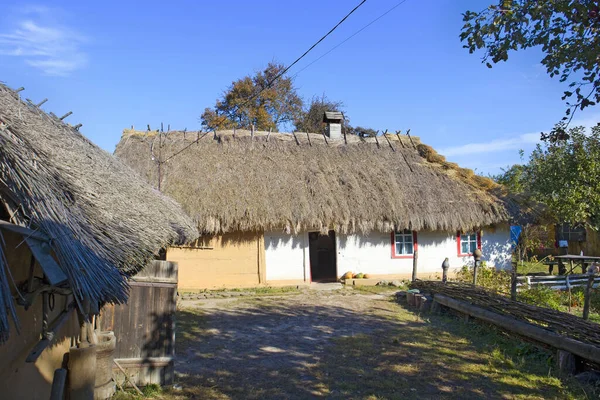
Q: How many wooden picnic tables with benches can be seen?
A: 1